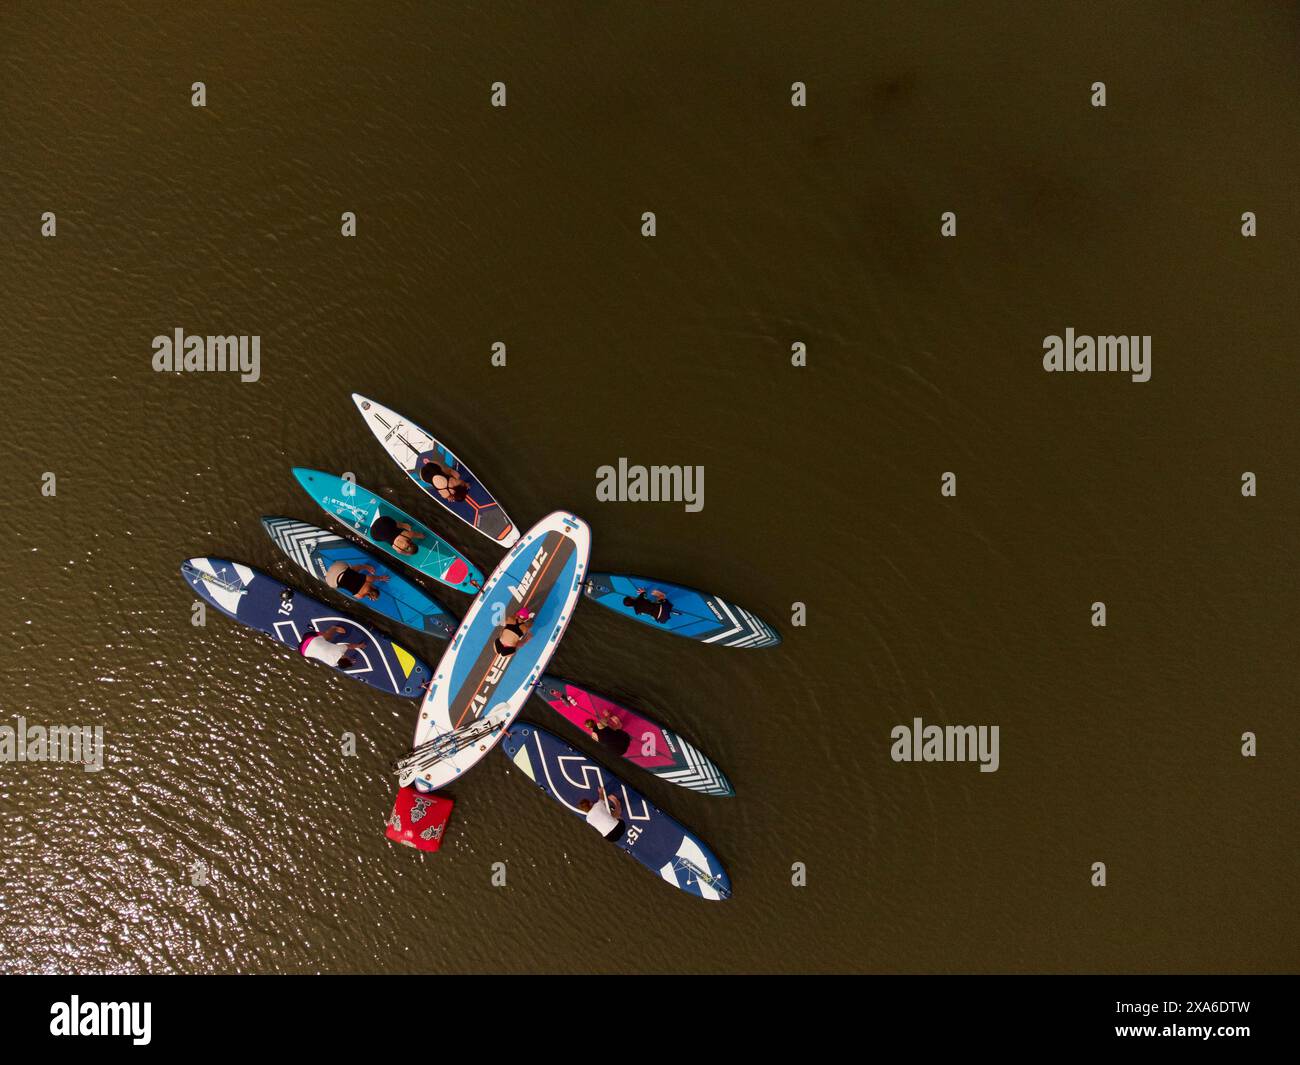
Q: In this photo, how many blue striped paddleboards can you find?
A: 2